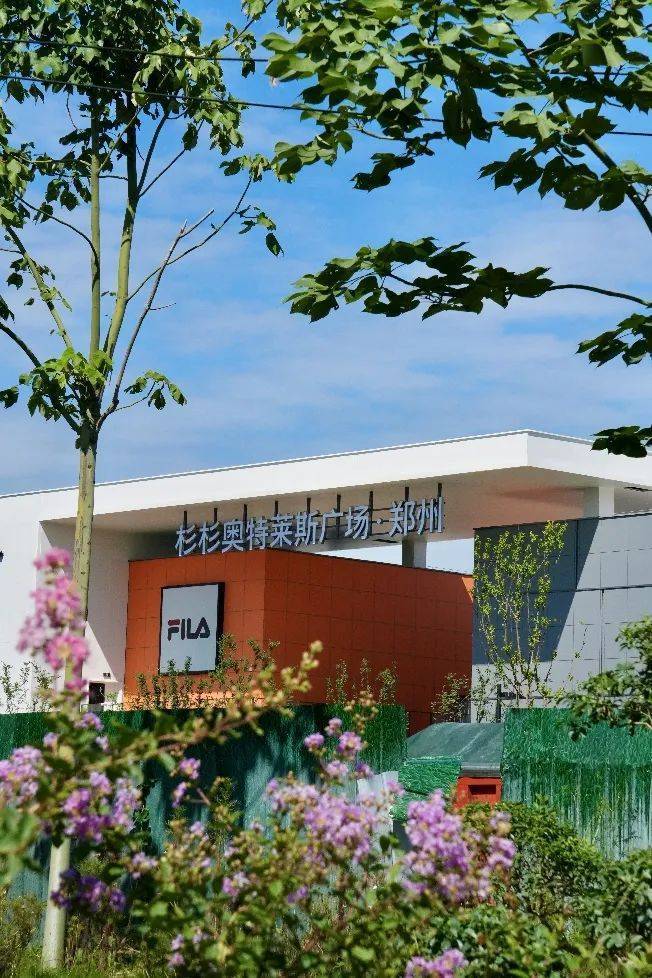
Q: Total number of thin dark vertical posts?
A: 9